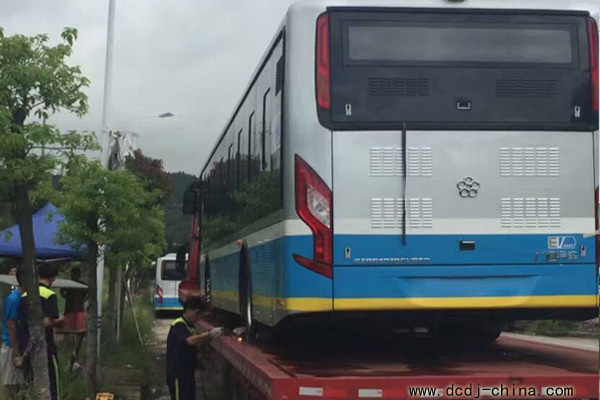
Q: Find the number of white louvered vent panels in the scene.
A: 4